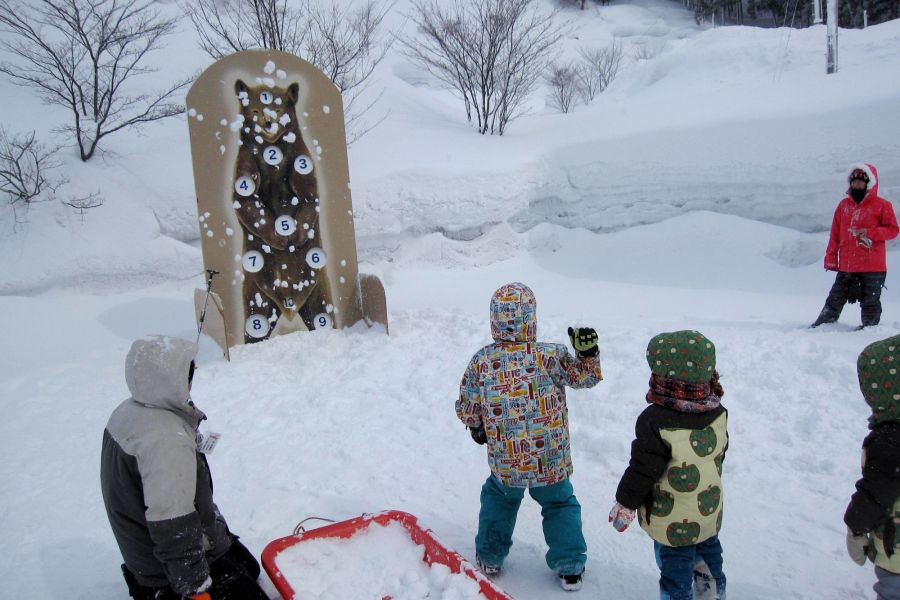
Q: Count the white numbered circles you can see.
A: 9